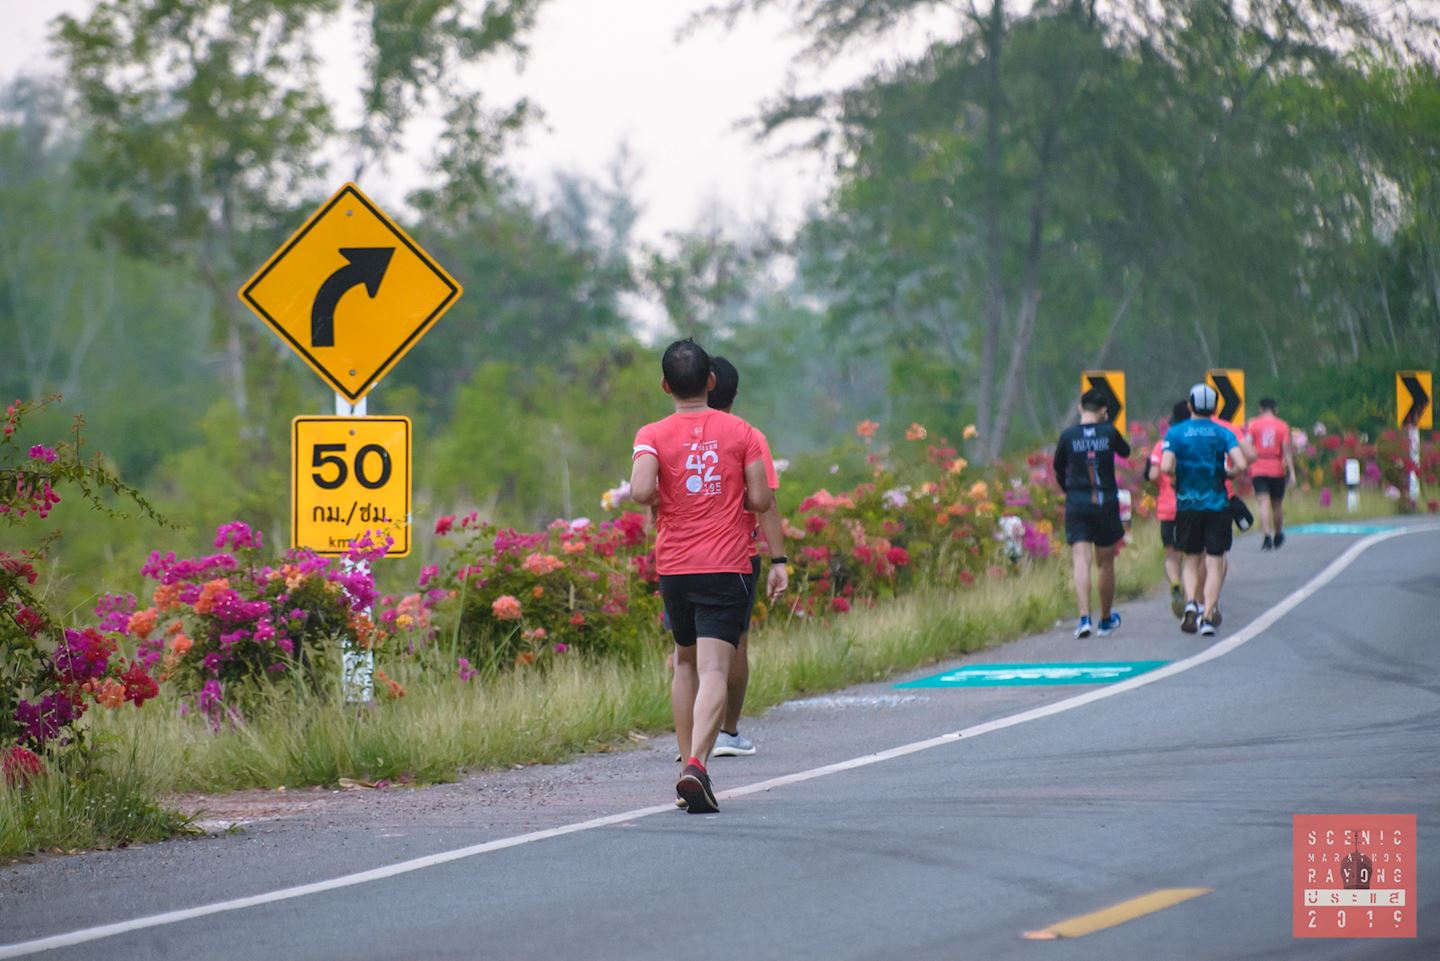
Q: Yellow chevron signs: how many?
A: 3